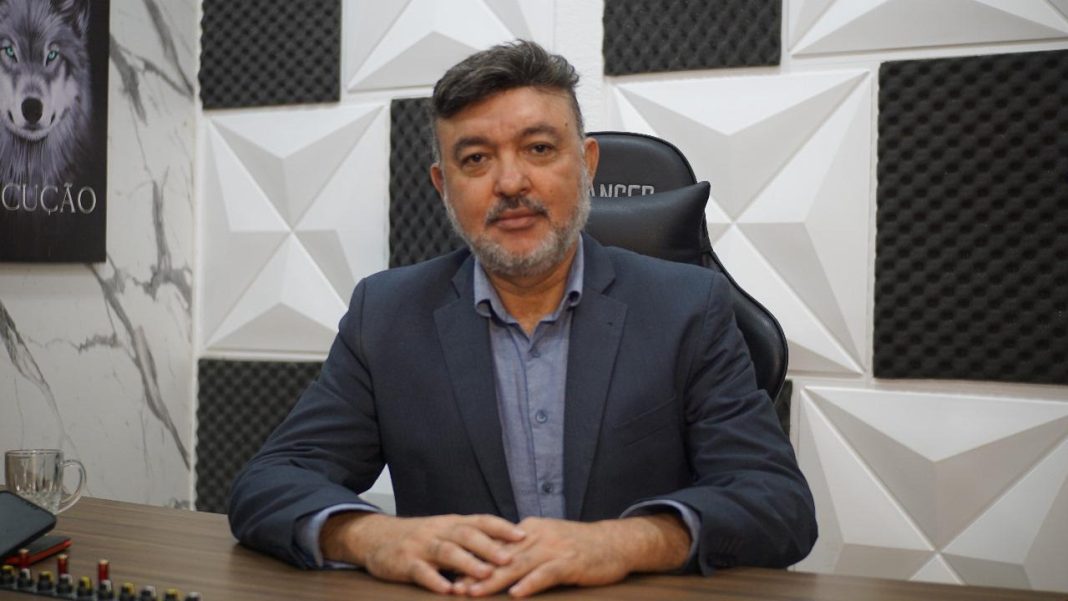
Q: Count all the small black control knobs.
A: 10